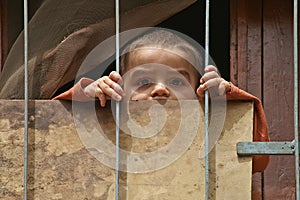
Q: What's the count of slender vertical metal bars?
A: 4